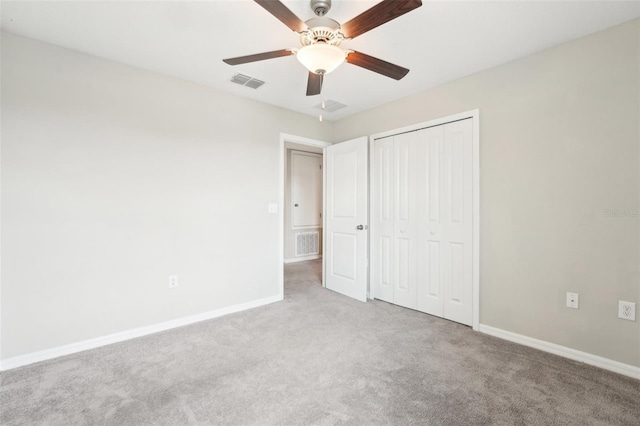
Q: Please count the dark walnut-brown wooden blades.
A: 5